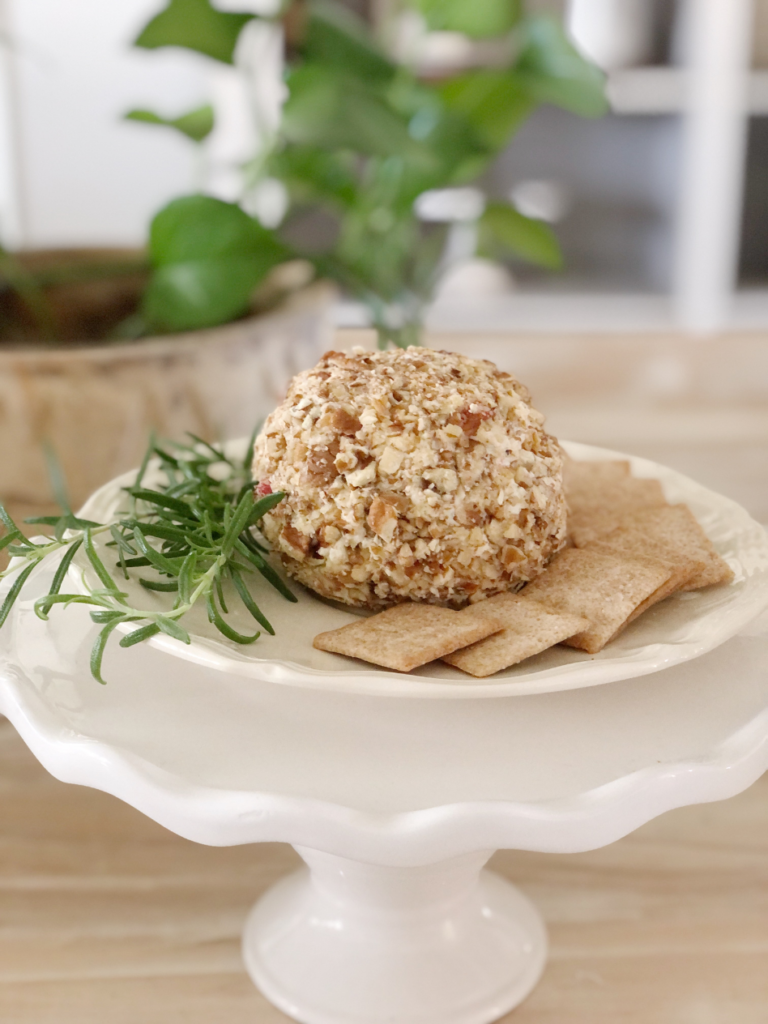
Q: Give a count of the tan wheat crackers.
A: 7